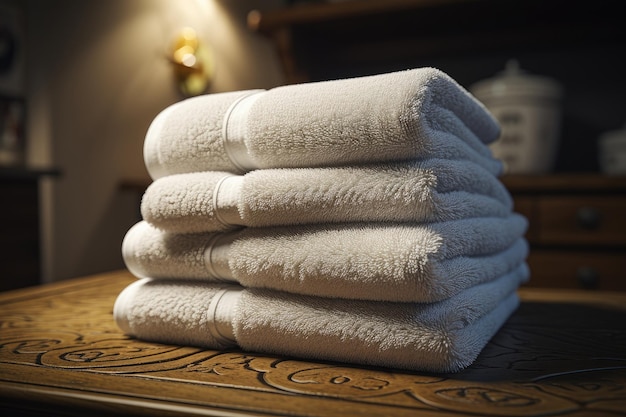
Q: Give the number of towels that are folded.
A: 4